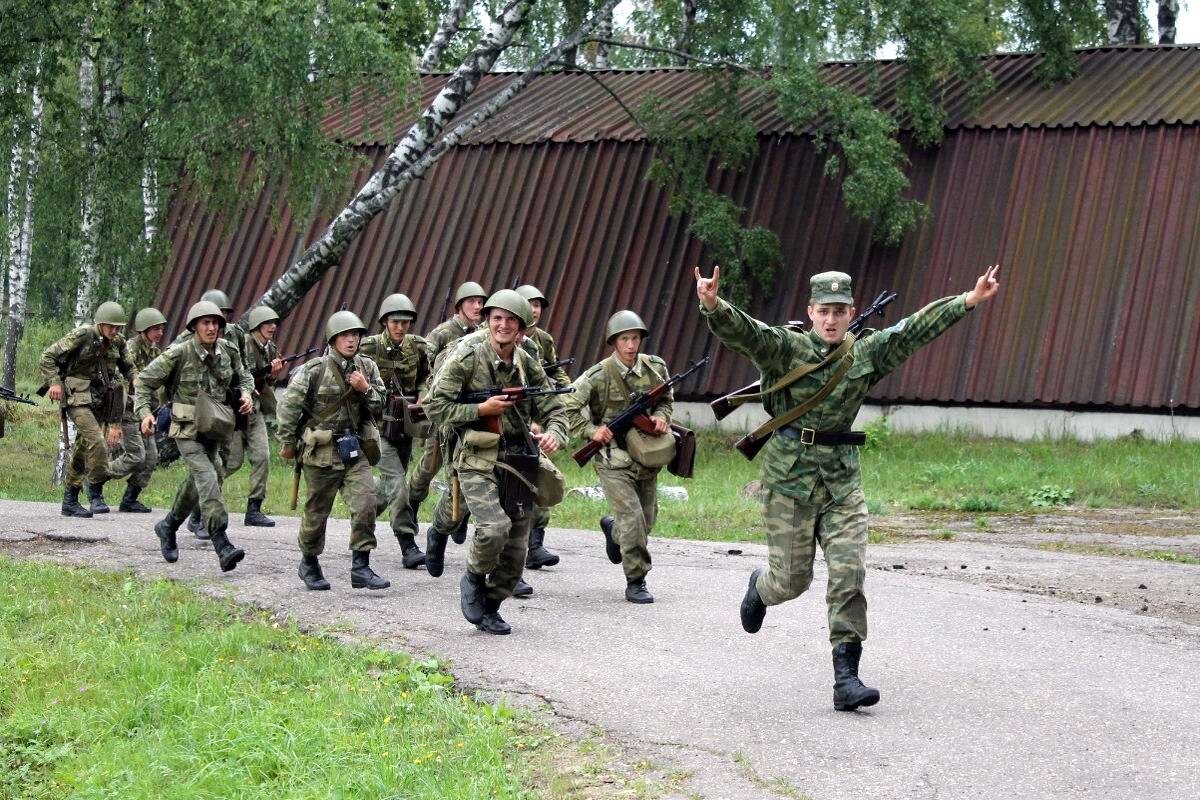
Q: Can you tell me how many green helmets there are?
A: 11